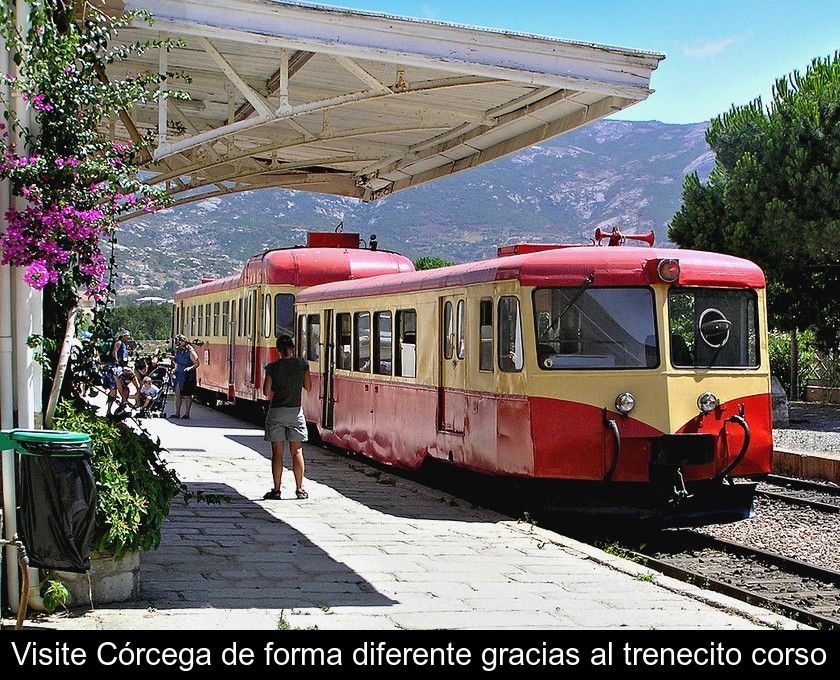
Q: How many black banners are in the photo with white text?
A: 1